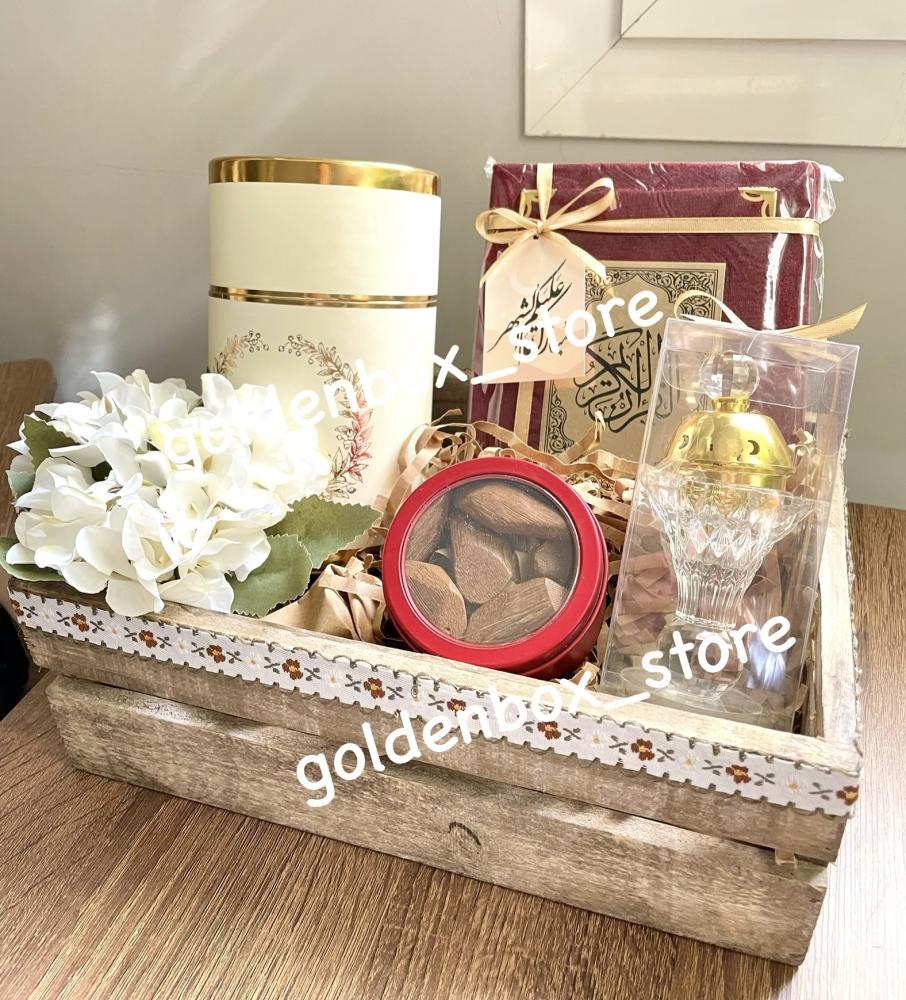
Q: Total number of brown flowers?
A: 11